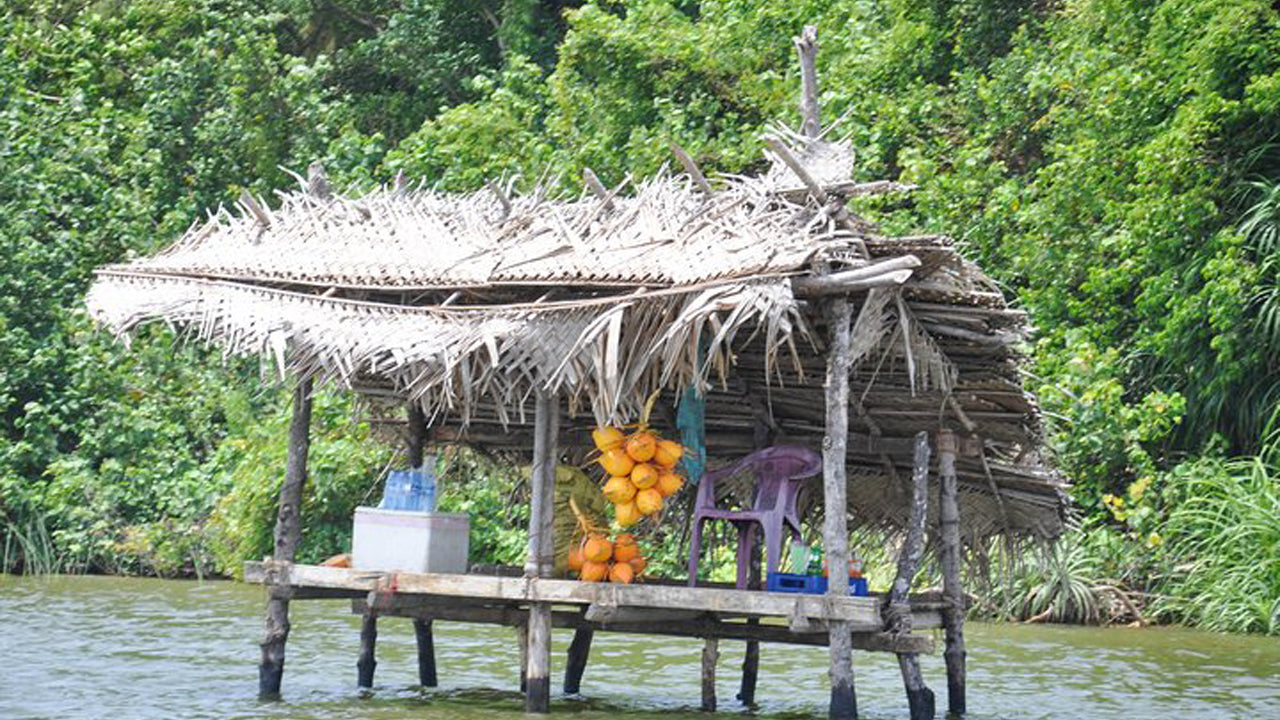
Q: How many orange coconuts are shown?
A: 15